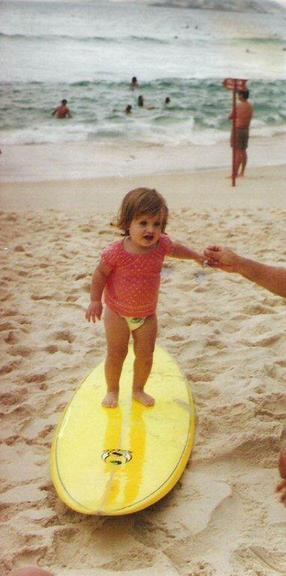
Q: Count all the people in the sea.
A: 5